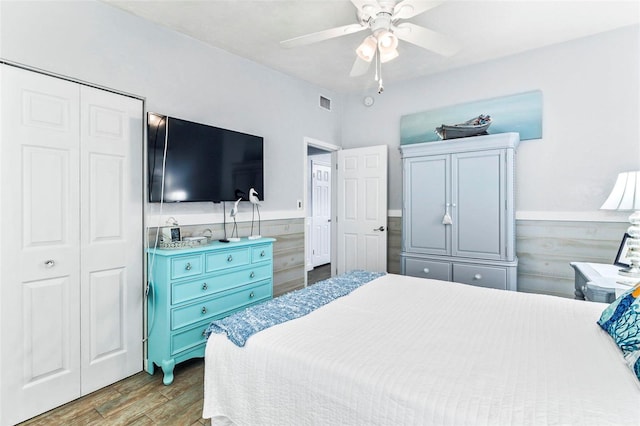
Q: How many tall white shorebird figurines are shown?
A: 2